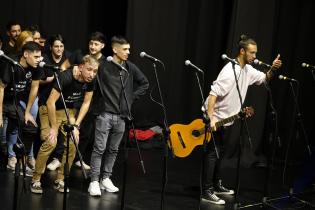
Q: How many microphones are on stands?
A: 9